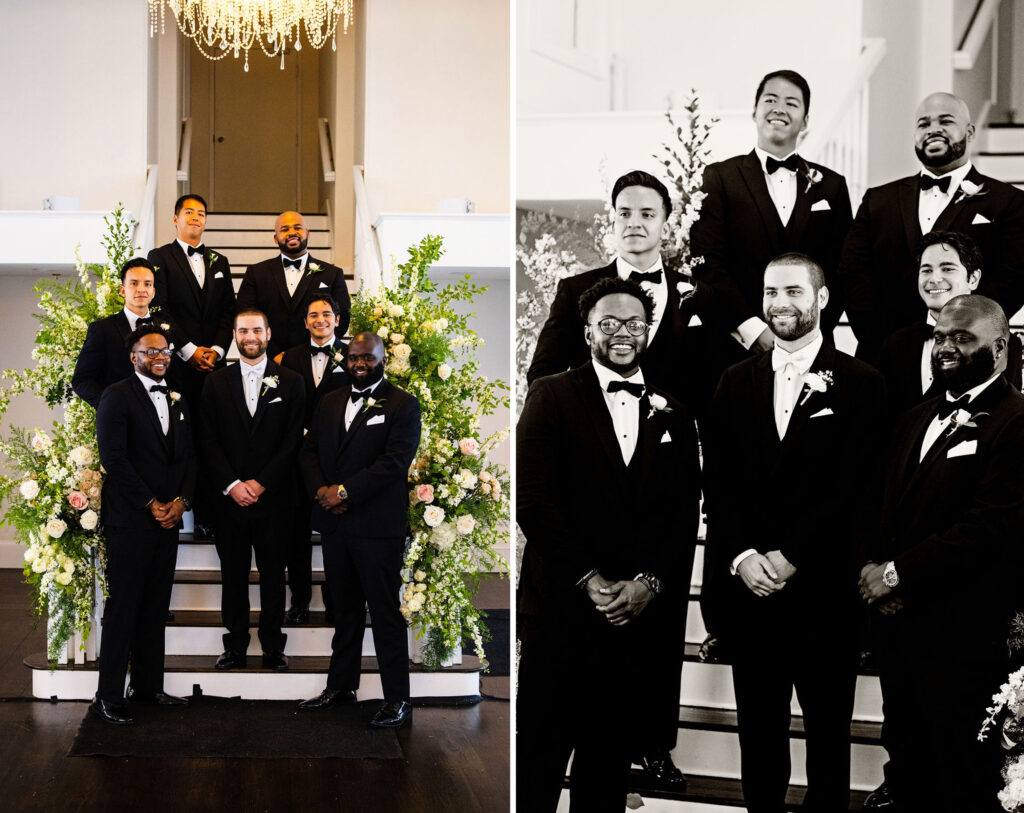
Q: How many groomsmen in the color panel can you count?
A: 6